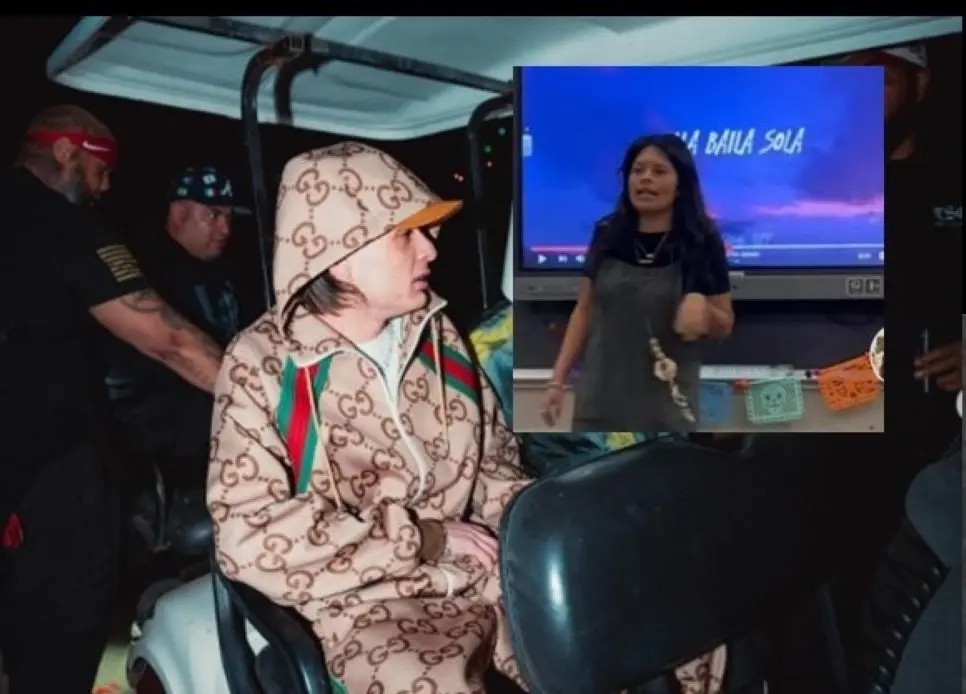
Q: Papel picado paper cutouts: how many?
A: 3